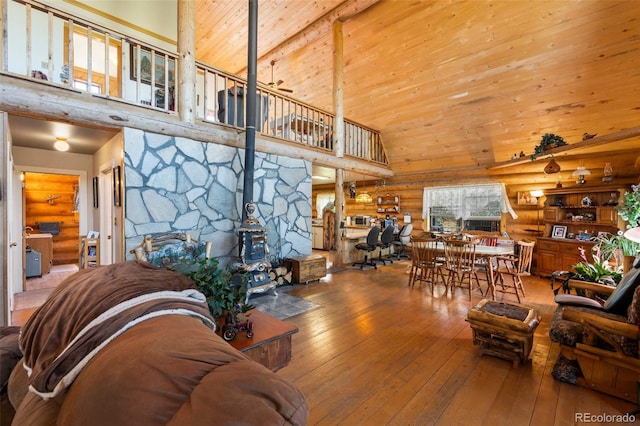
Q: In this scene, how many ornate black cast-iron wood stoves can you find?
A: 1